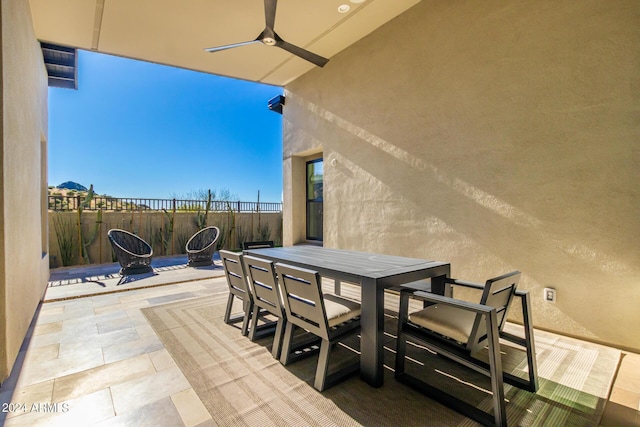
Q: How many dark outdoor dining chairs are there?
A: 5